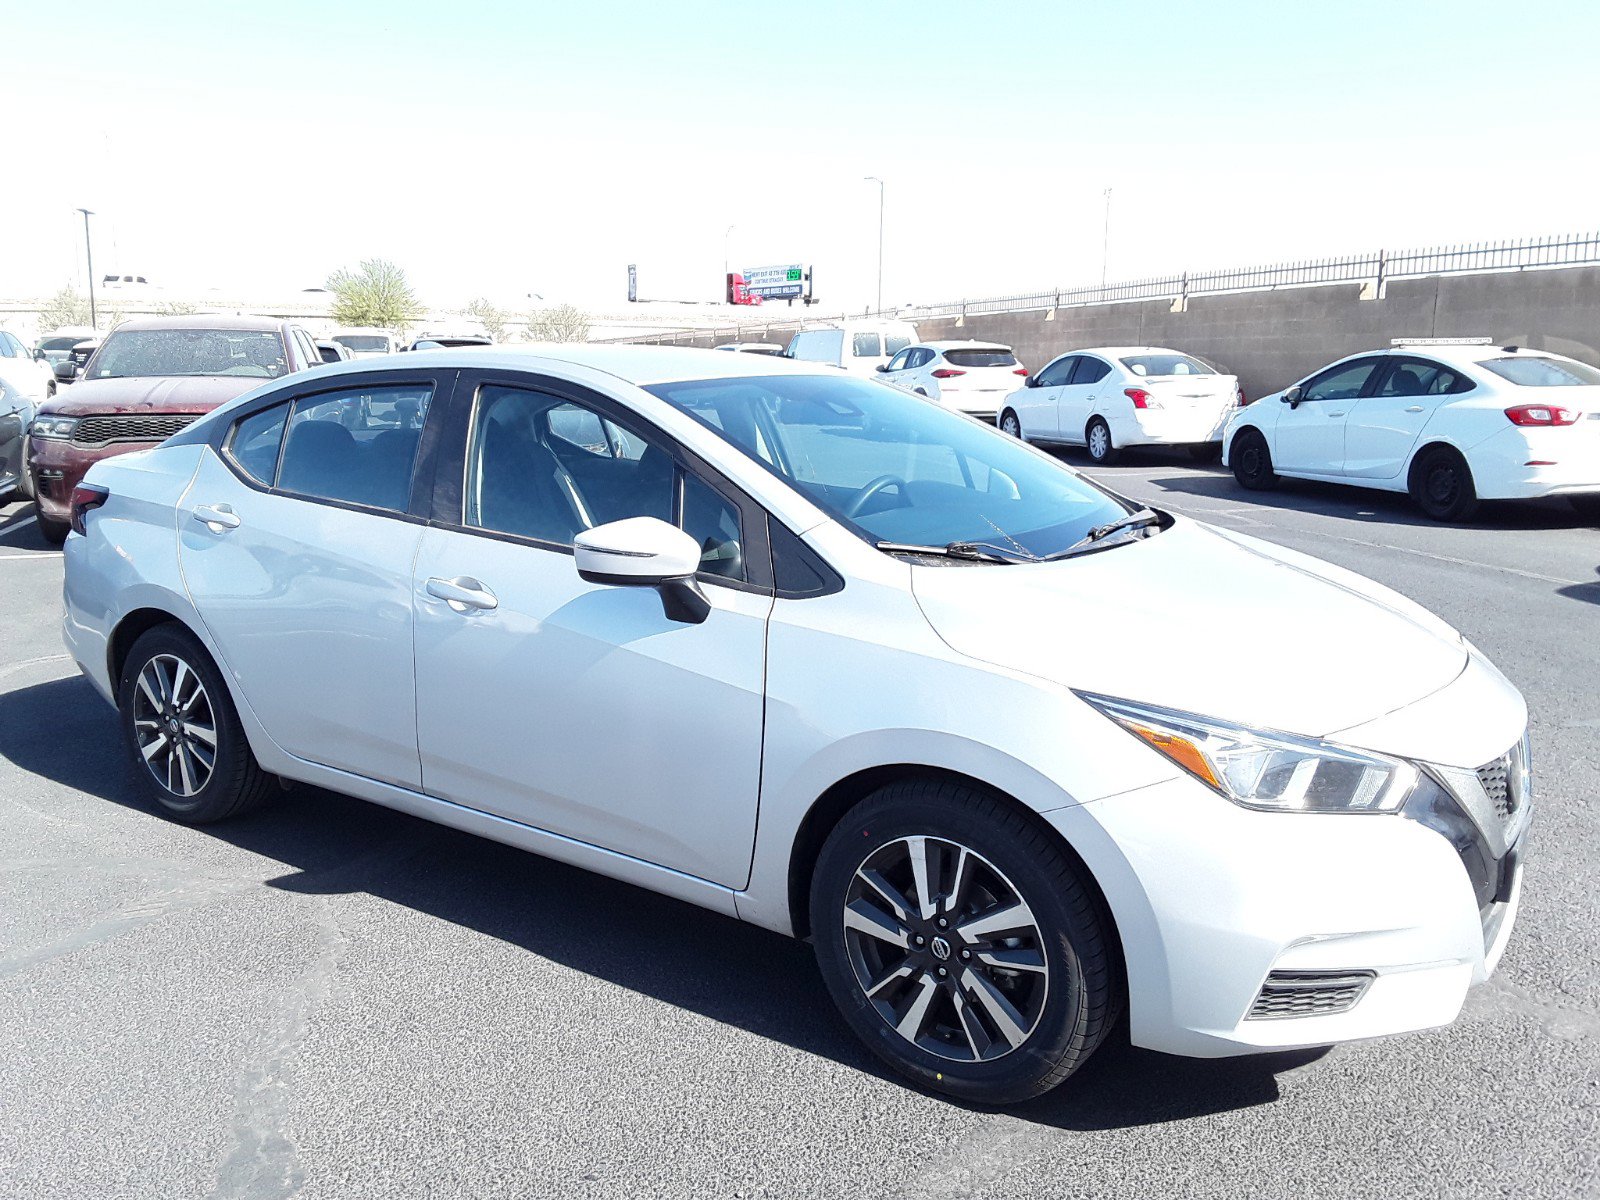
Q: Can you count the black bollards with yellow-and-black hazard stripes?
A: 0